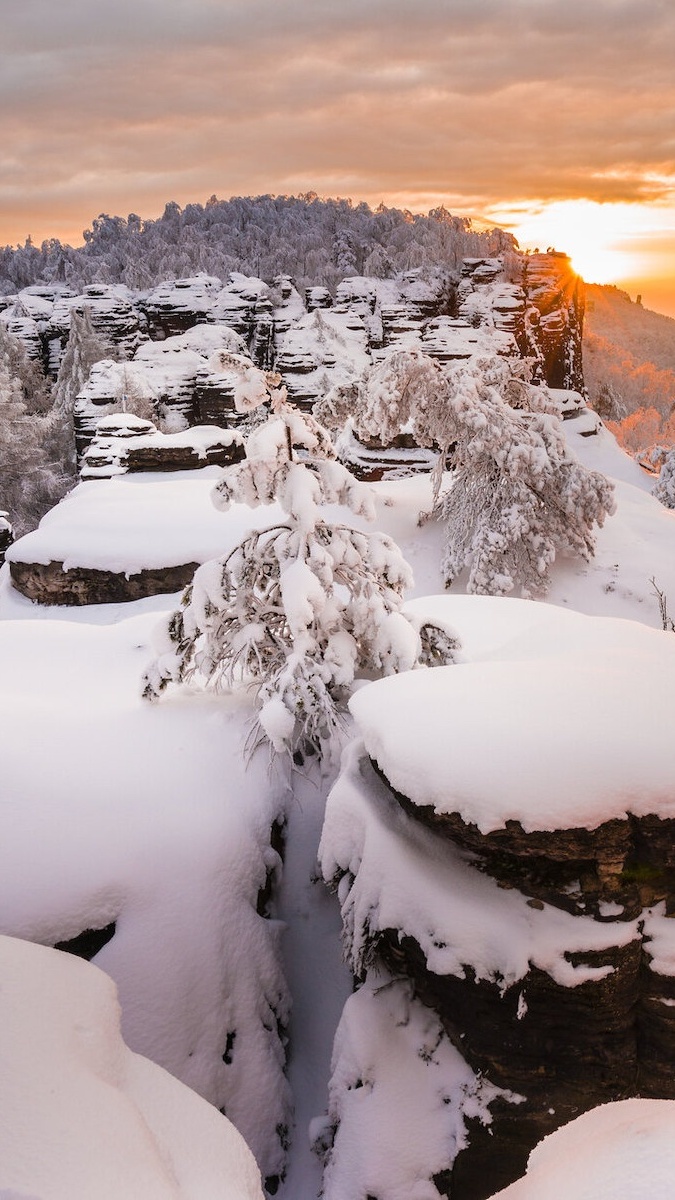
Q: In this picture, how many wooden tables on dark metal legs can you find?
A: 0